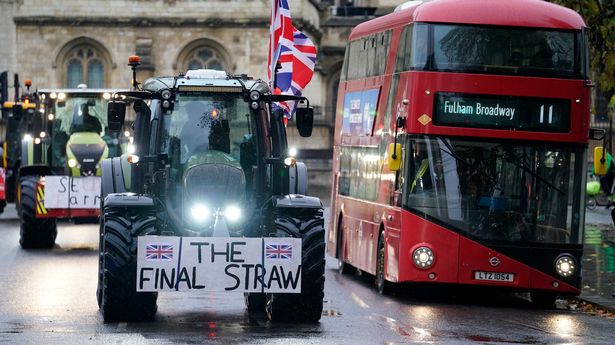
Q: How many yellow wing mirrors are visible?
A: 2